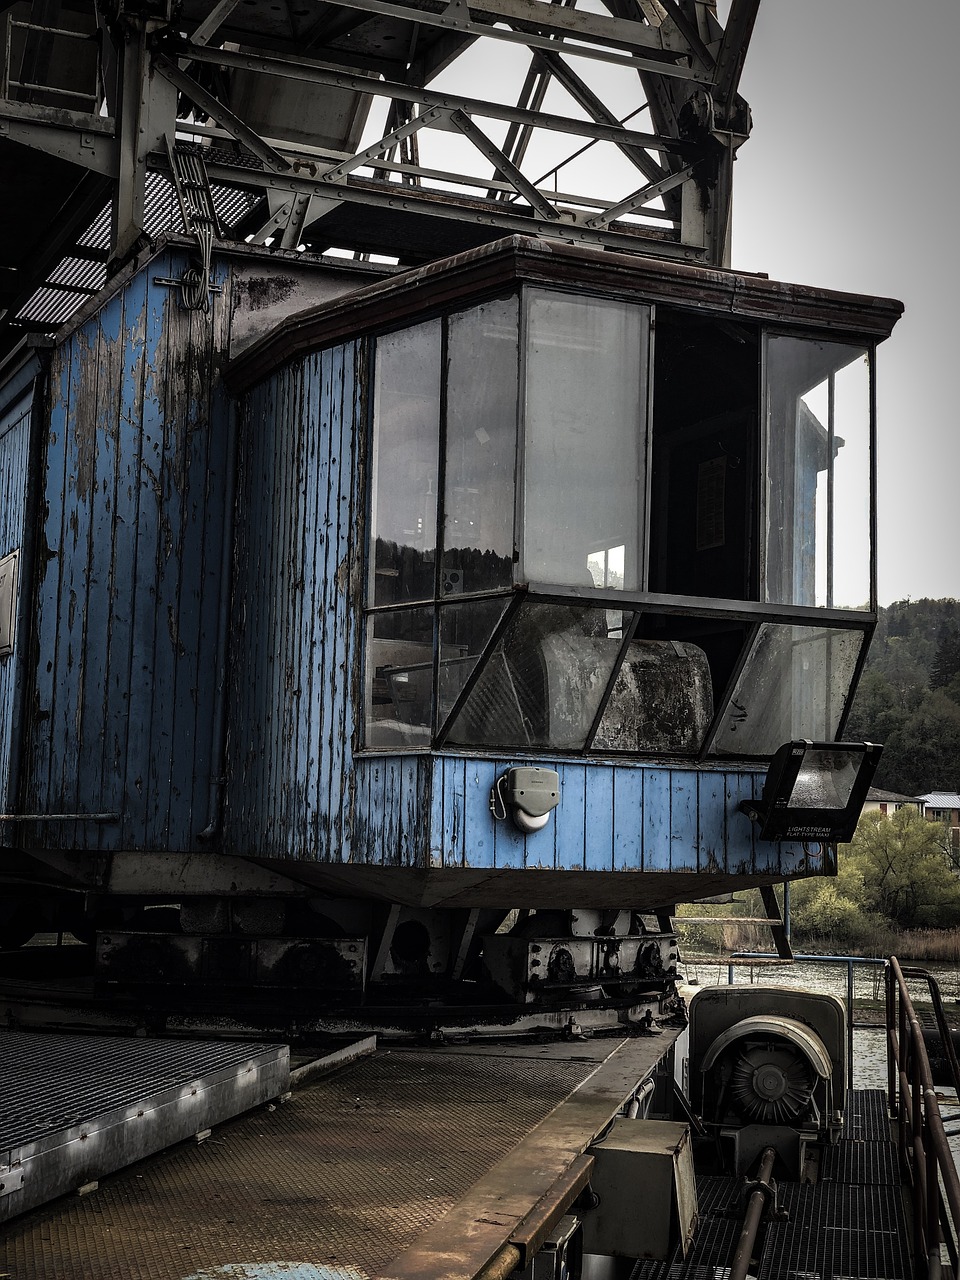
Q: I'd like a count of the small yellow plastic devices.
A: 0